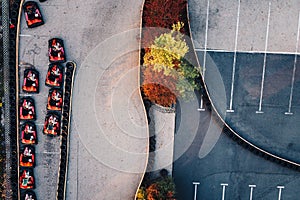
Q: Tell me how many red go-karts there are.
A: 11